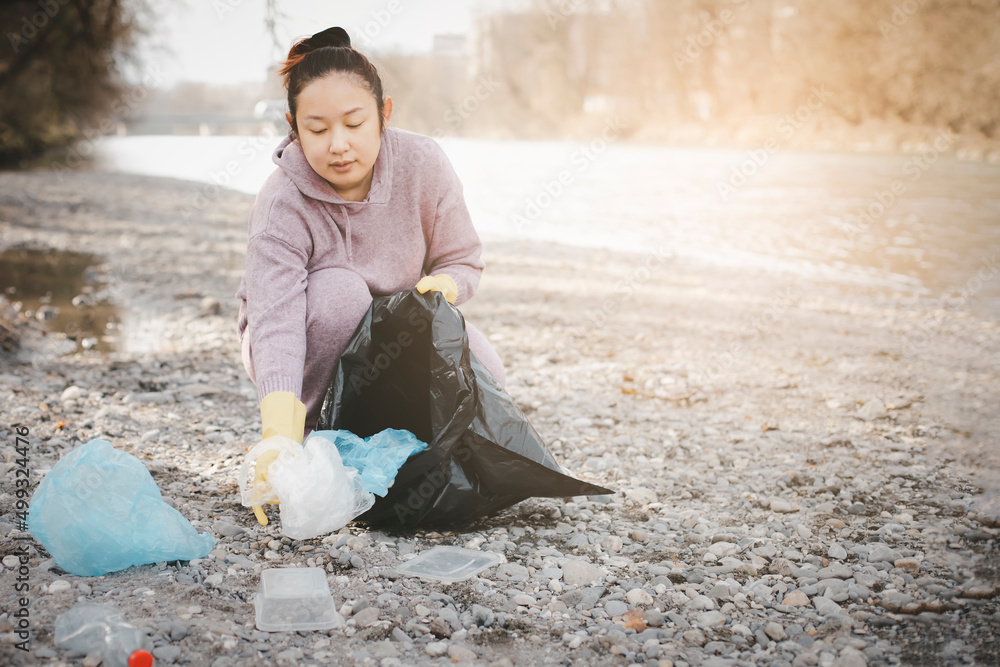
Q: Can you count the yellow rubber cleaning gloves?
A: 2